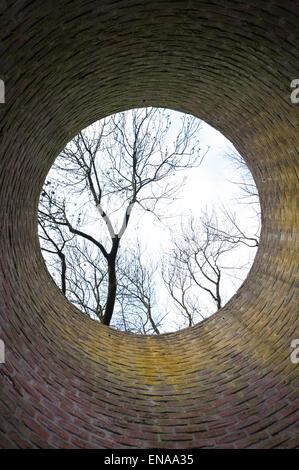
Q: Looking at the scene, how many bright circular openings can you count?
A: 1